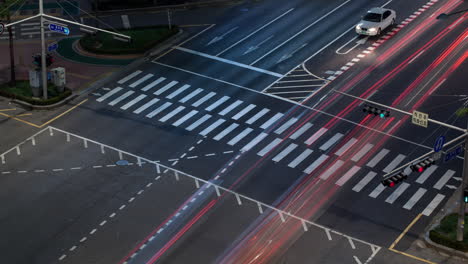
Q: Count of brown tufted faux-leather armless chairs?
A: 0